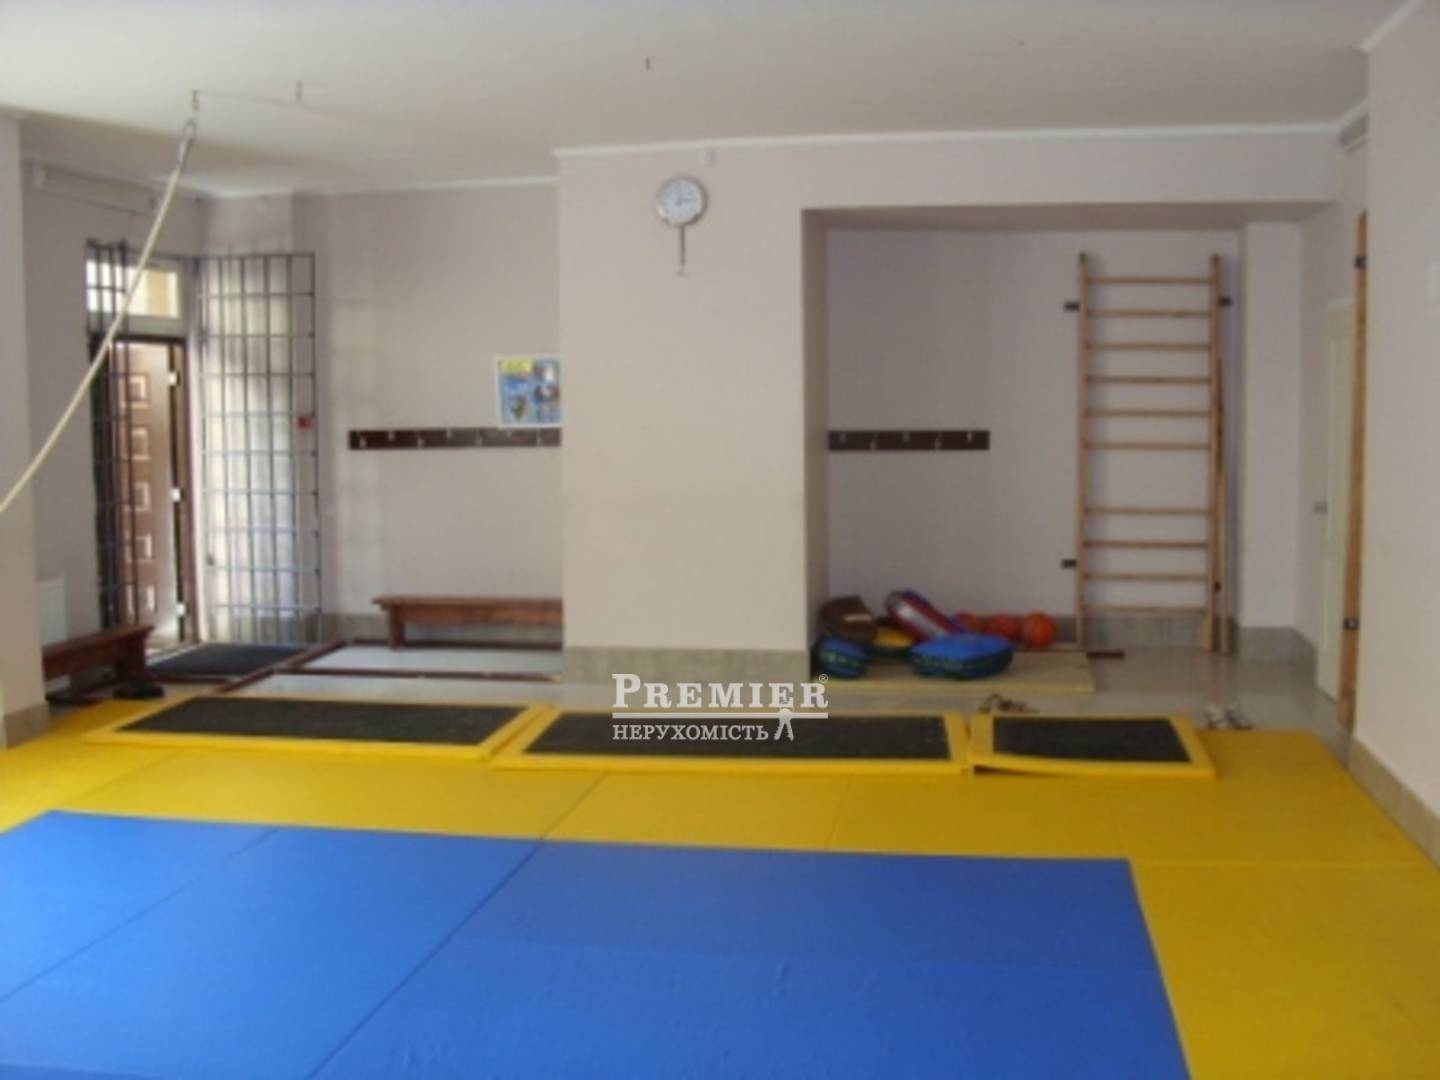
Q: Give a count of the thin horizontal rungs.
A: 10